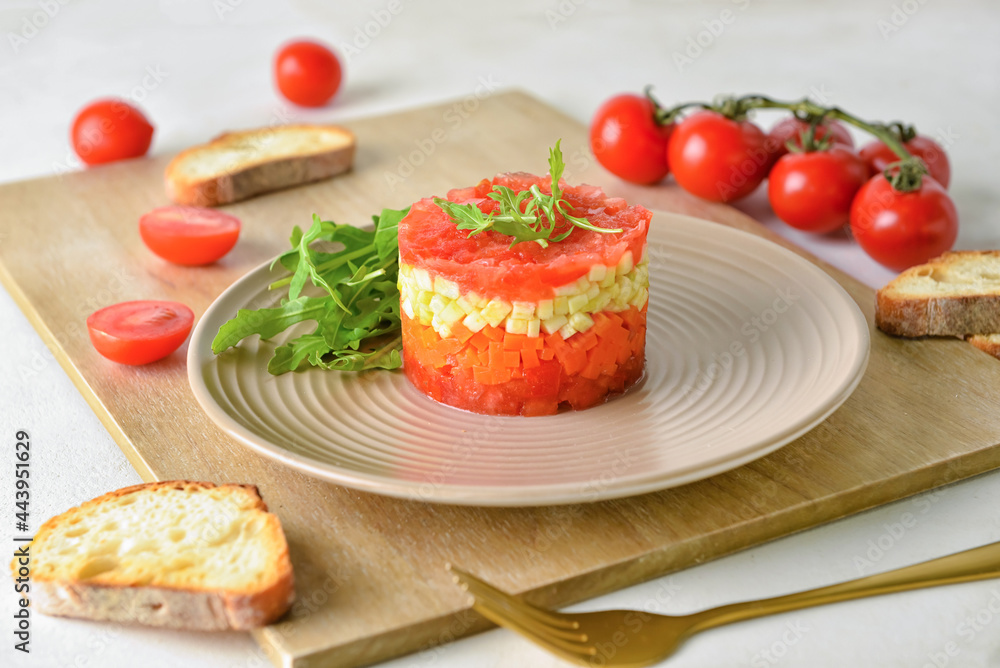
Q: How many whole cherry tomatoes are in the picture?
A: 8